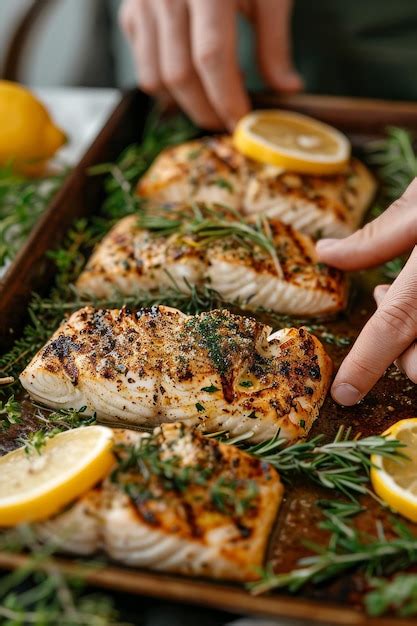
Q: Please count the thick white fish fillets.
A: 4